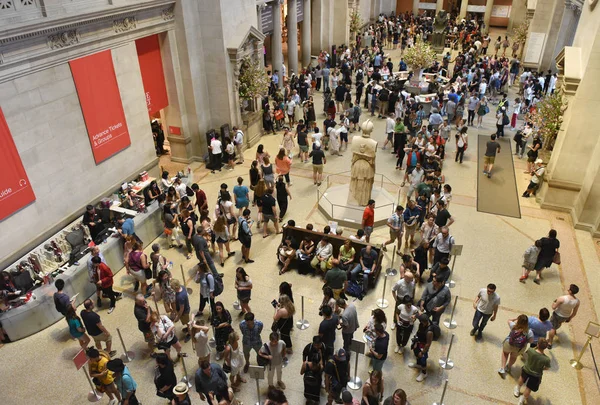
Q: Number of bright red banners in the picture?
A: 3